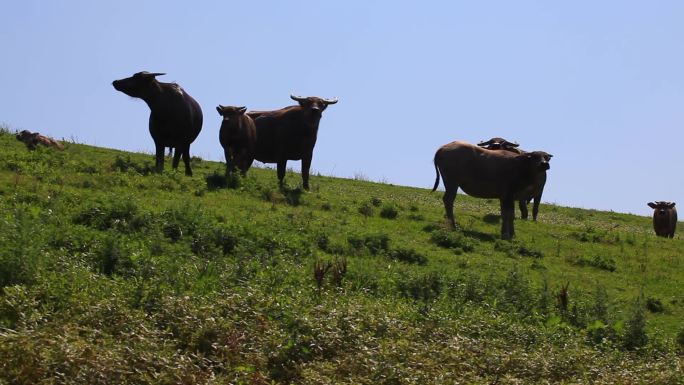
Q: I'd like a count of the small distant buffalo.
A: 2